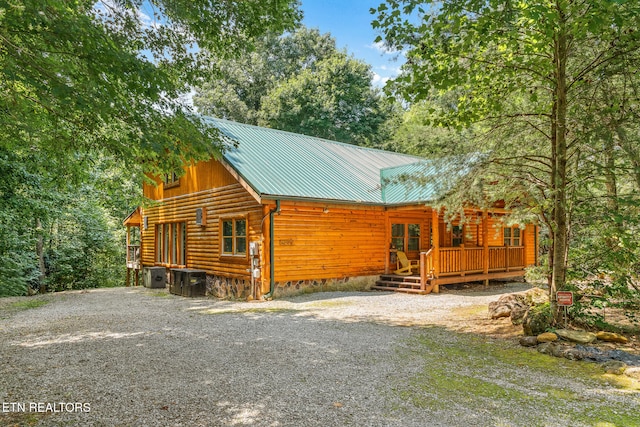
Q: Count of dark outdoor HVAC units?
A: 2